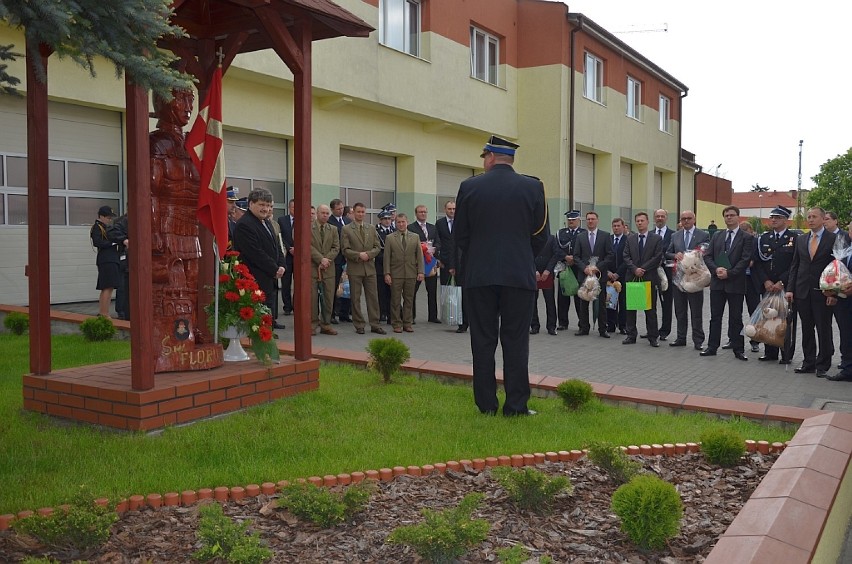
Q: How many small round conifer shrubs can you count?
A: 6